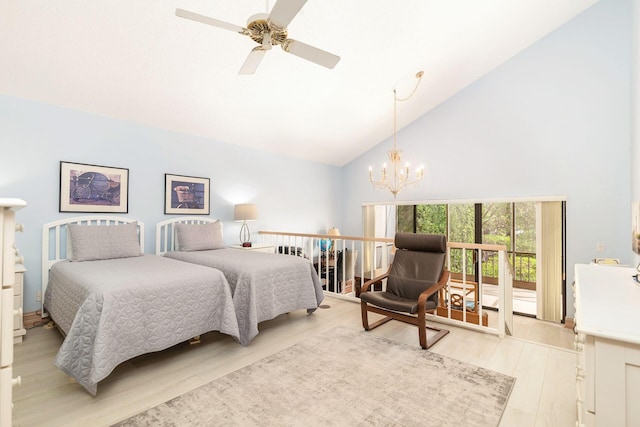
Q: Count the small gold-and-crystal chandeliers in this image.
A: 1